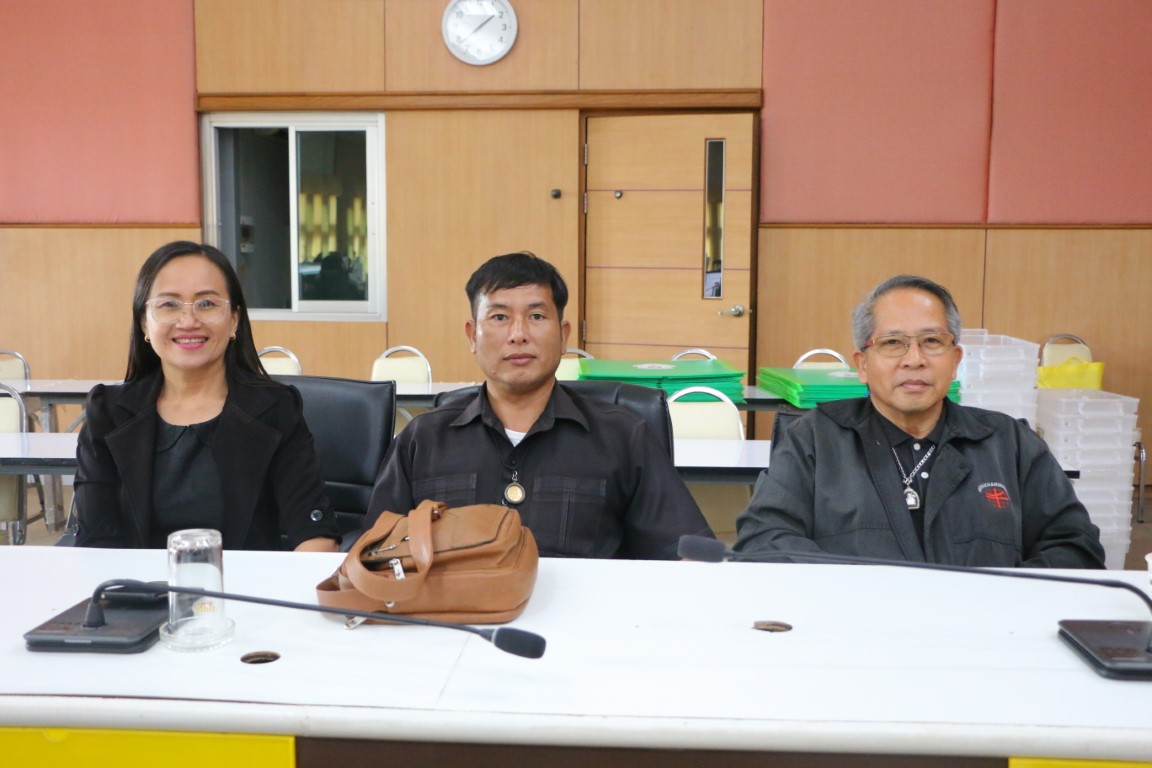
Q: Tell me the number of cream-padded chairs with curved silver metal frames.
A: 9